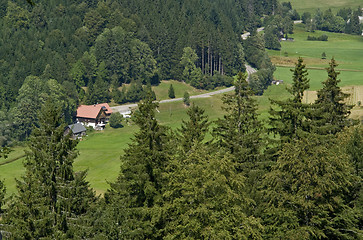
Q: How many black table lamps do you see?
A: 0